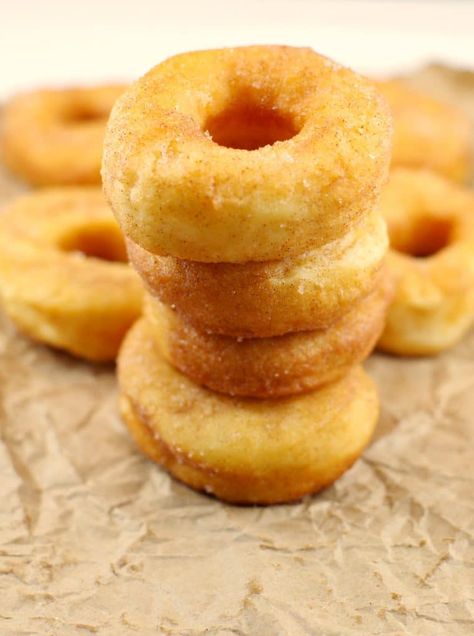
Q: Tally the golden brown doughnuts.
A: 8